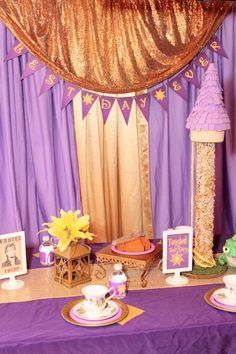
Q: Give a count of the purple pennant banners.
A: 13